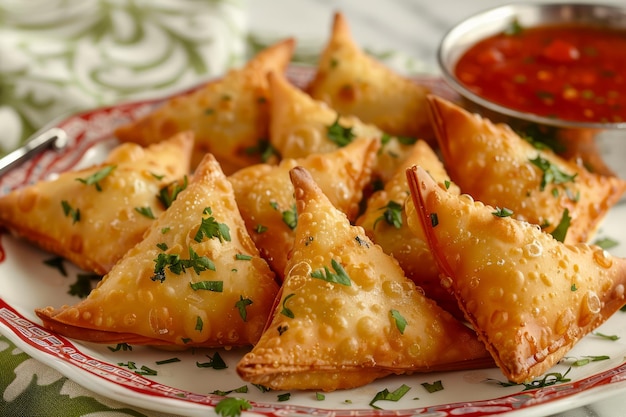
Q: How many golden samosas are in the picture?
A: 10